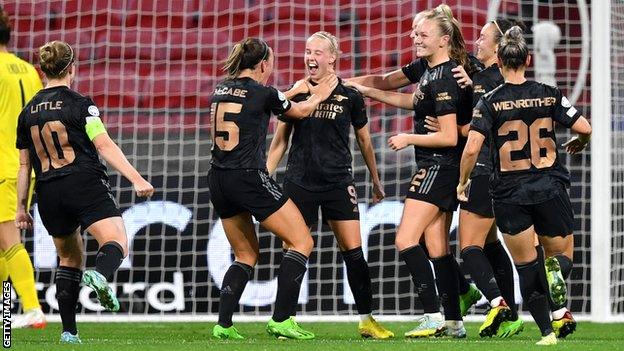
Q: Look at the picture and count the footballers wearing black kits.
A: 7